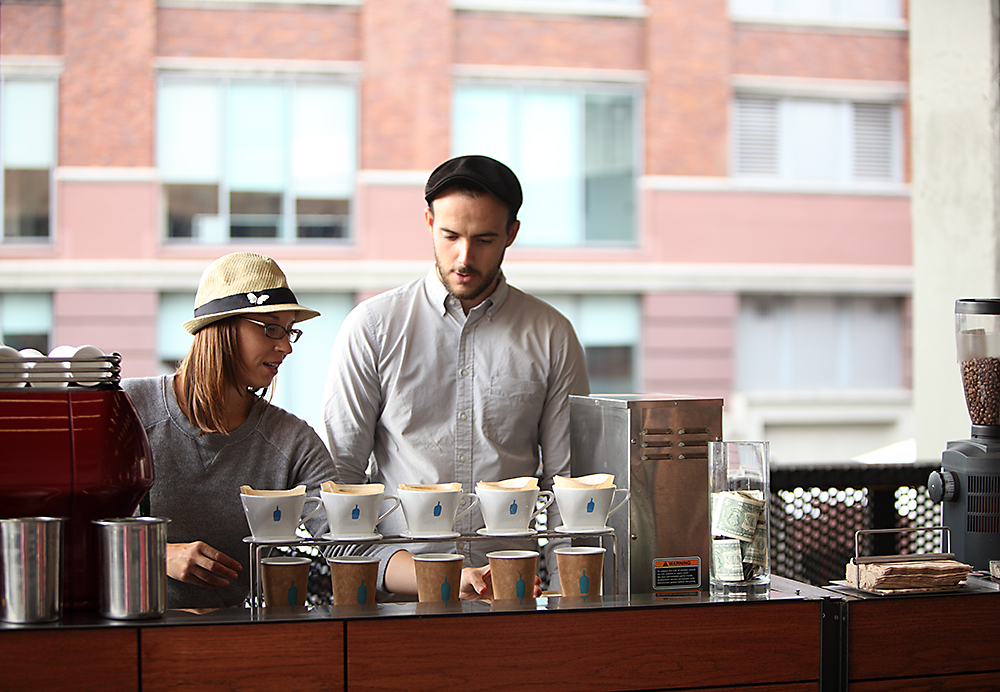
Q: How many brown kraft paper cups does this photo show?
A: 5